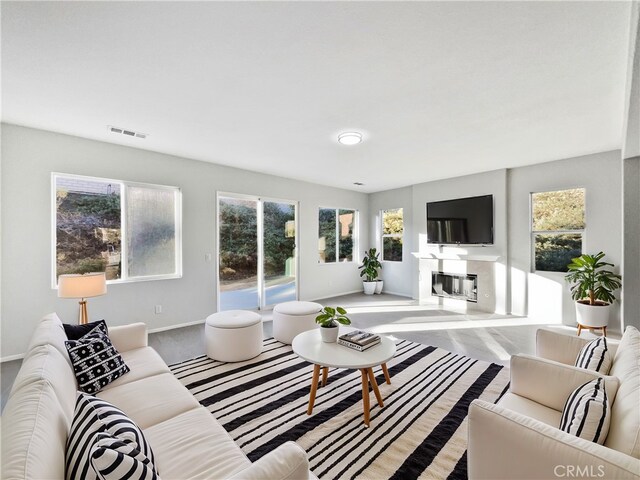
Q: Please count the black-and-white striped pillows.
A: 3